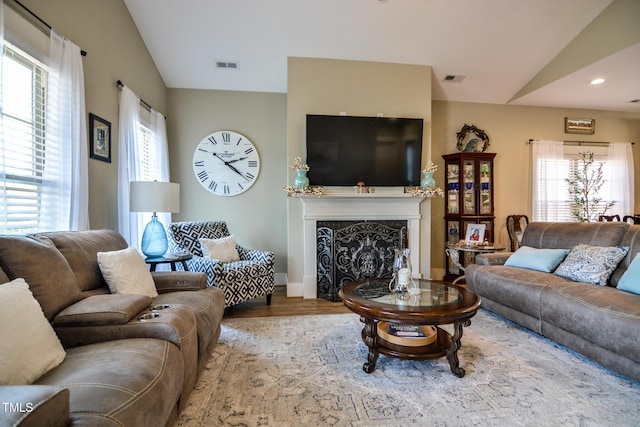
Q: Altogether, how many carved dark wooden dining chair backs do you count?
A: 3